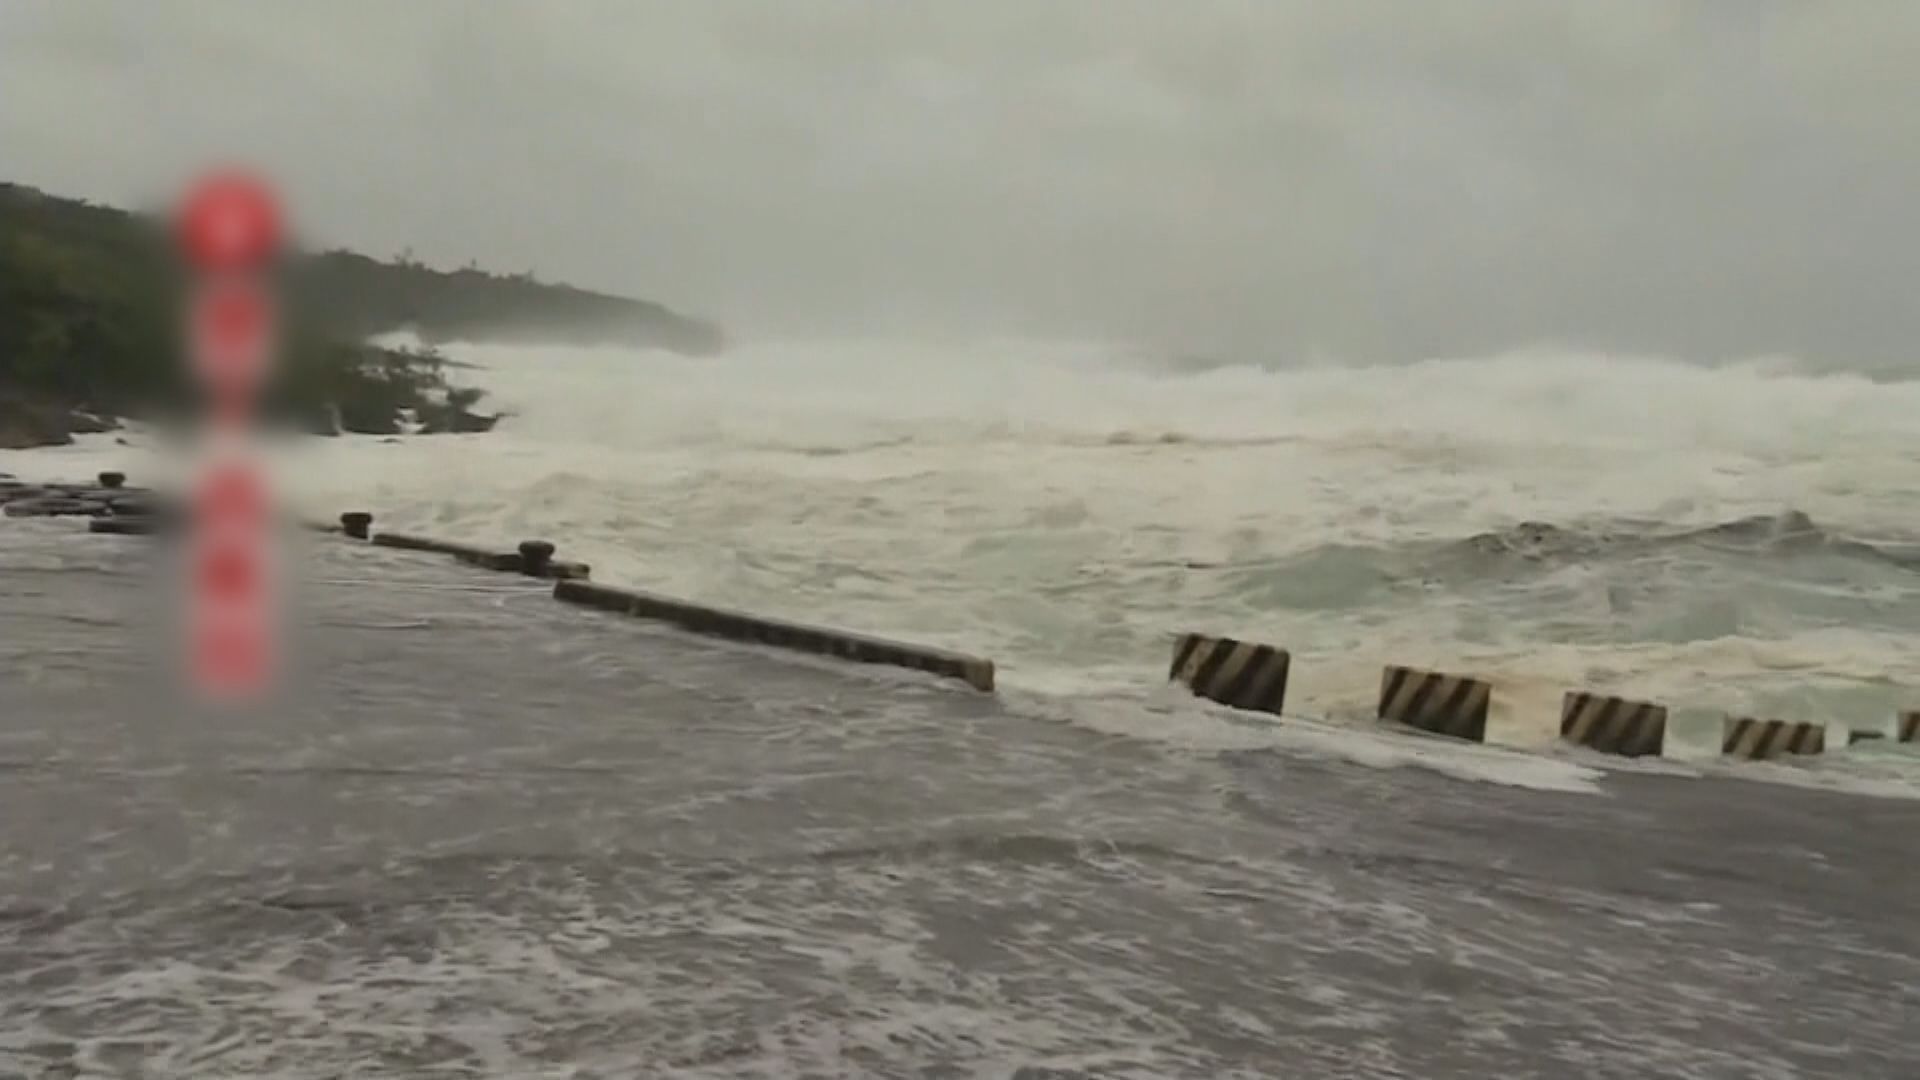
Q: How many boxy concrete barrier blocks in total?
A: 5